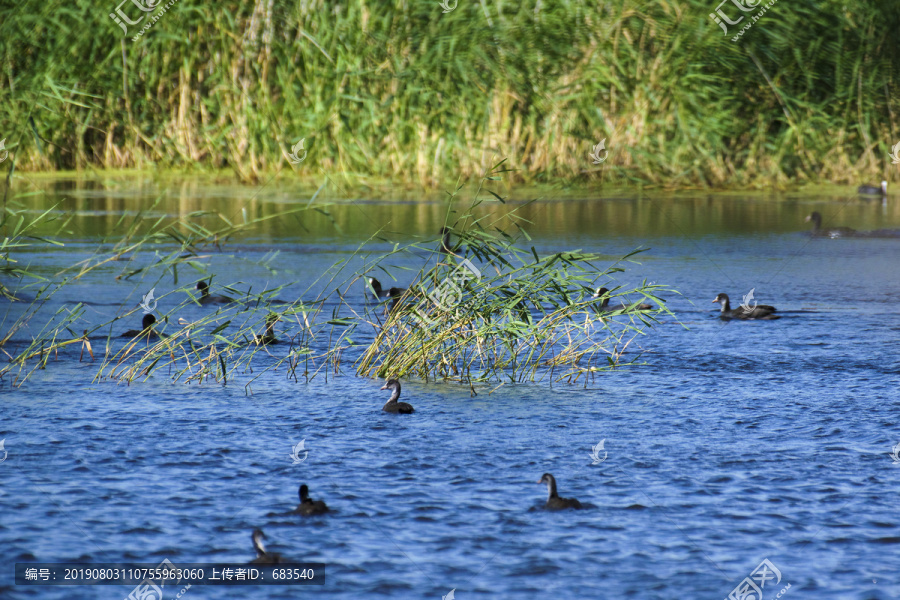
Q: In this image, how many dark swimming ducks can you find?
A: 14